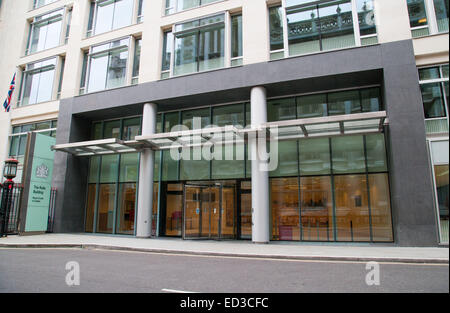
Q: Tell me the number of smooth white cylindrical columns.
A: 2